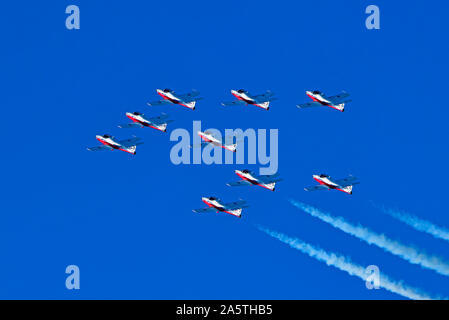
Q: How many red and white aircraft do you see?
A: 9